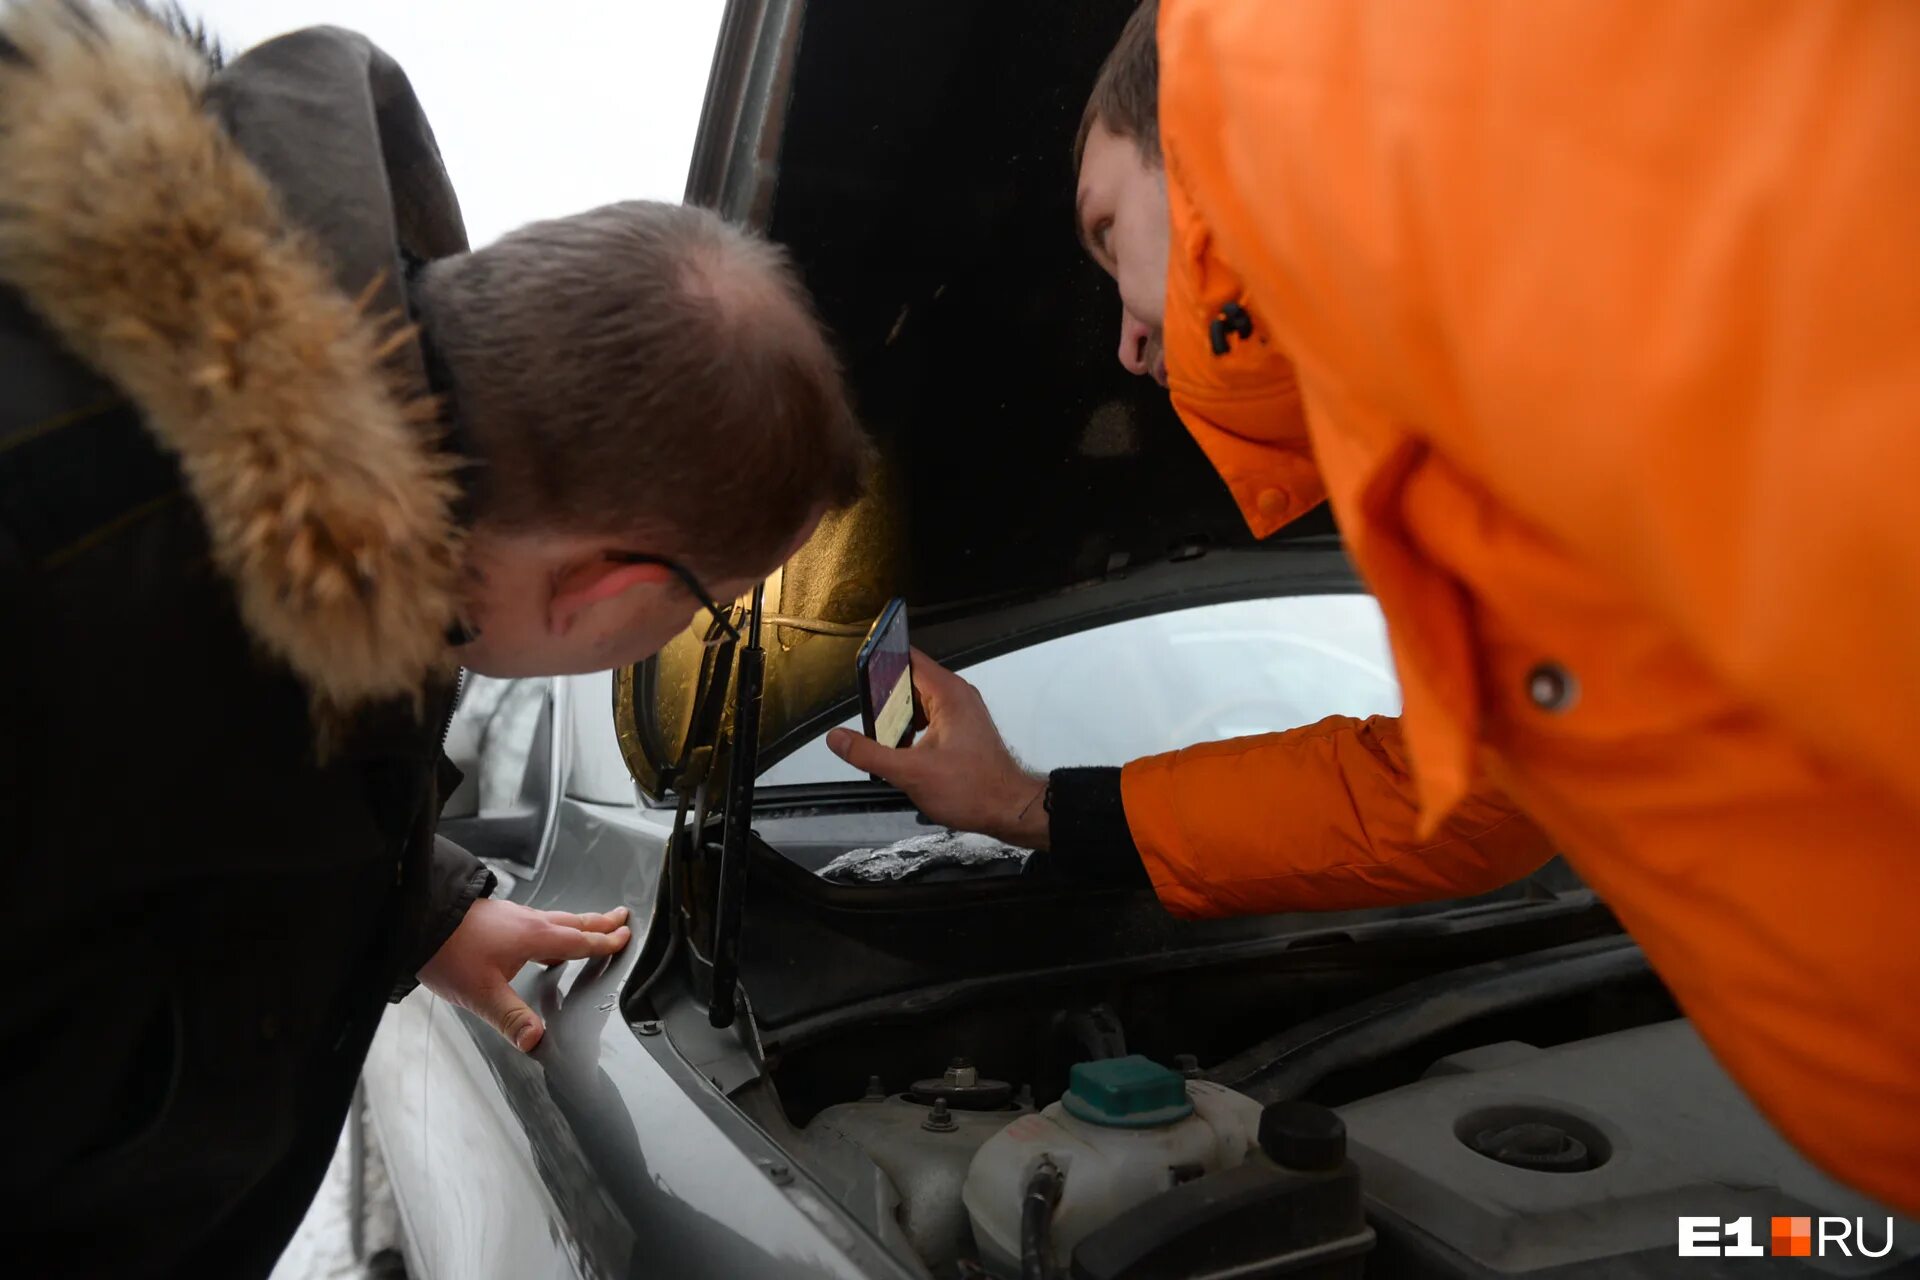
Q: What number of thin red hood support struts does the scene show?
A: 0